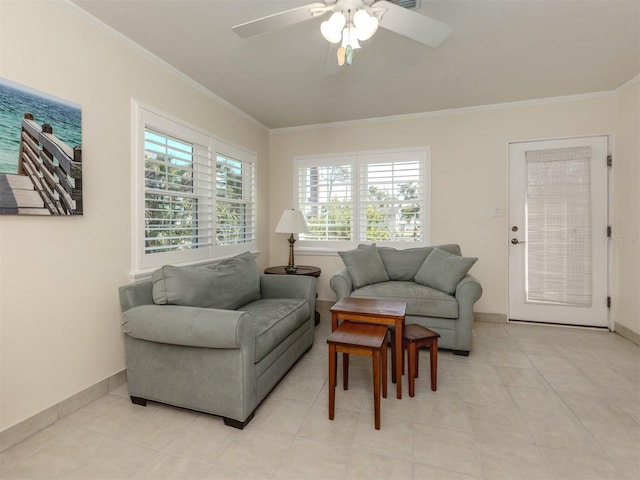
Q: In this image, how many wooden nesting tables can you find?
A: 3